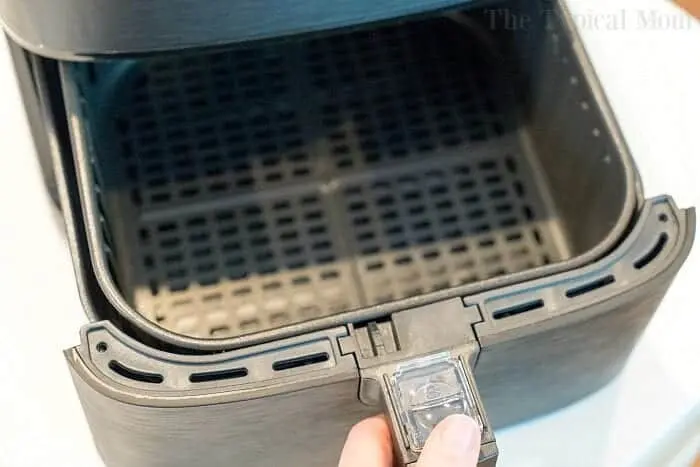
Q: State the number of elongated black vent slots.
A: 6